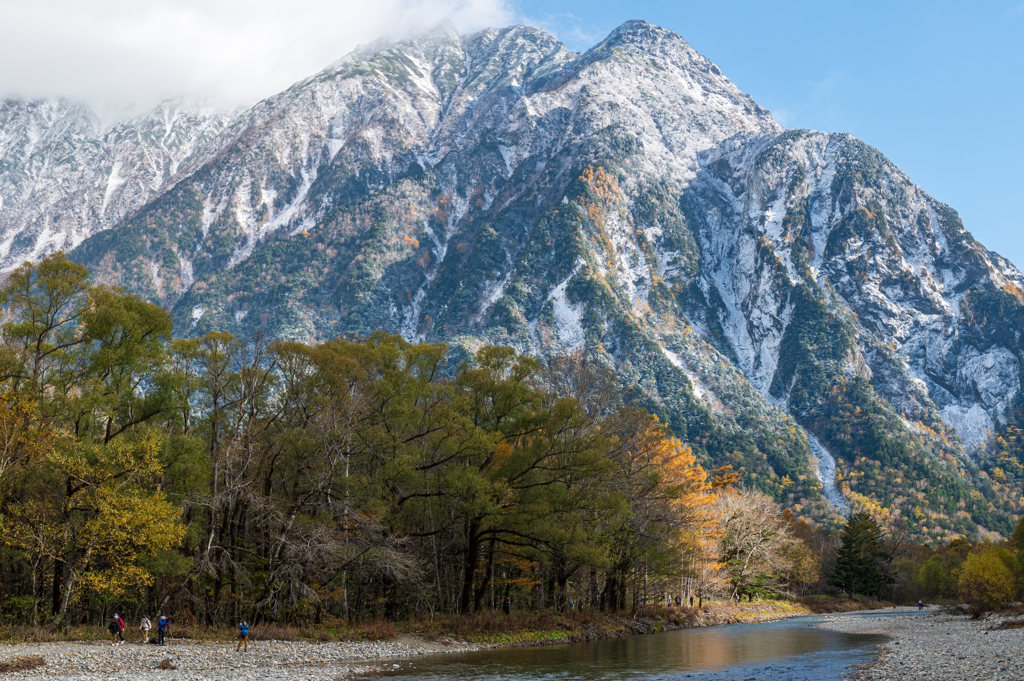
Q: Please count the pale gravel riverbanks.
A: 2